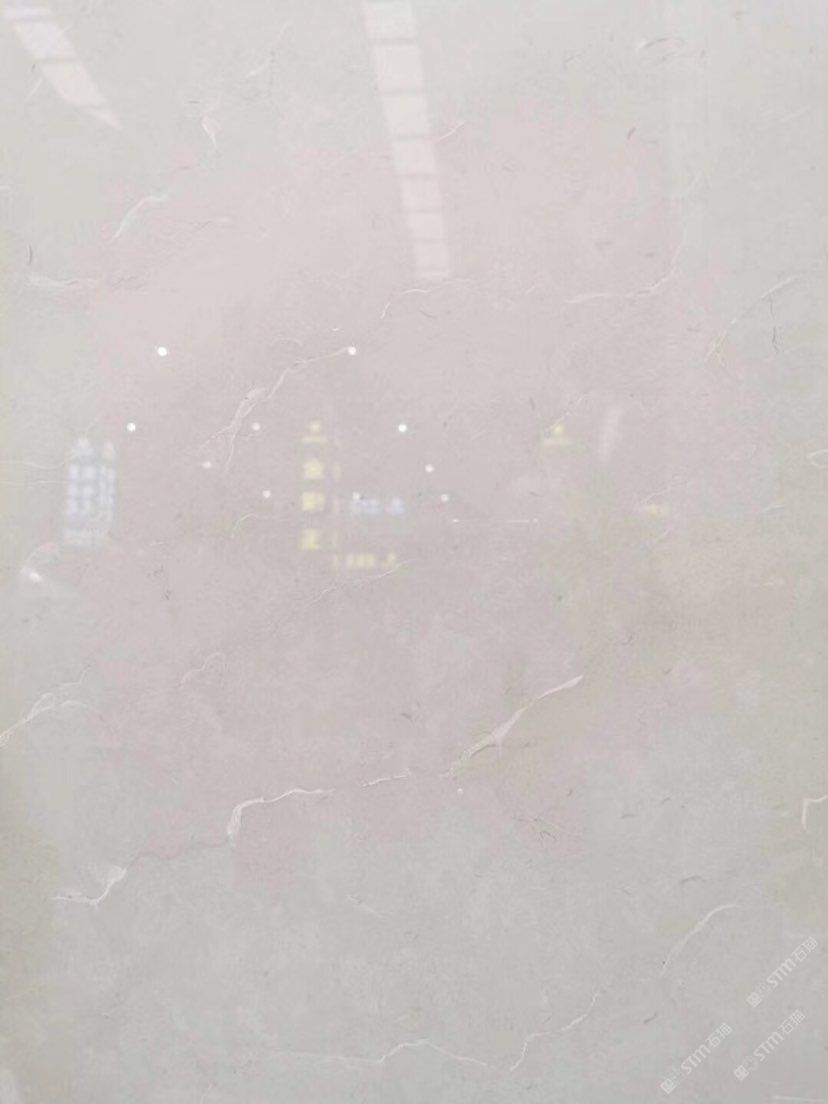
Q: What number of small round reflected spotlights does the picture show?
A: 10